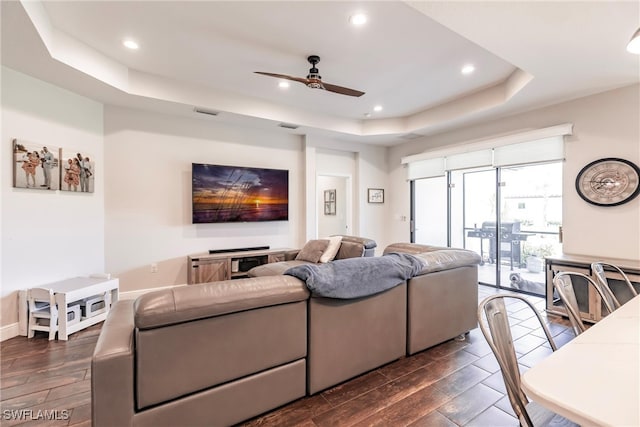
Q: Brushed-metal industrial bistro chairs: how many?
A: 3